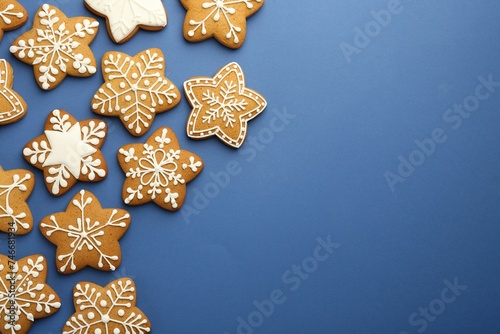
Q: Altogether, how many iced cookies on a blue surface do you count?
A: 13